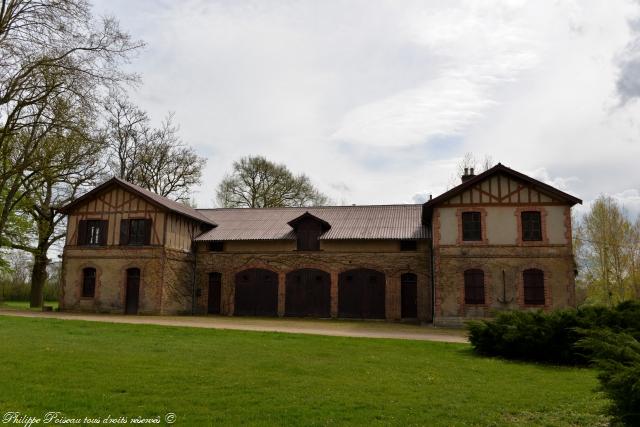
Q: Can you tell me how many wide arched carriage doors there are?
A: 3